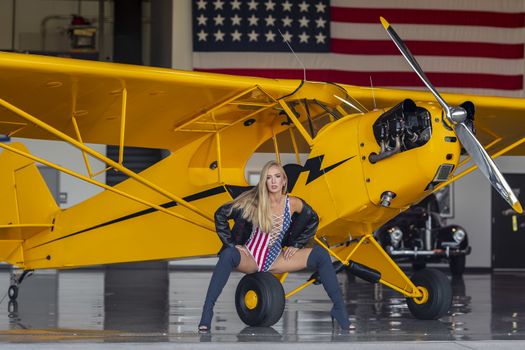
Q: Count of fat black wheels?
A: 2